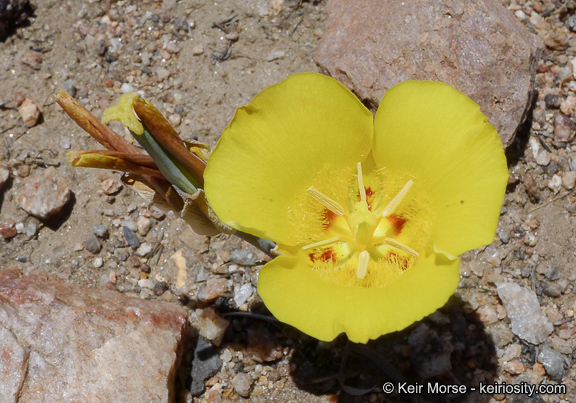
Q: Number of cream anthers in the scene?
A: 6